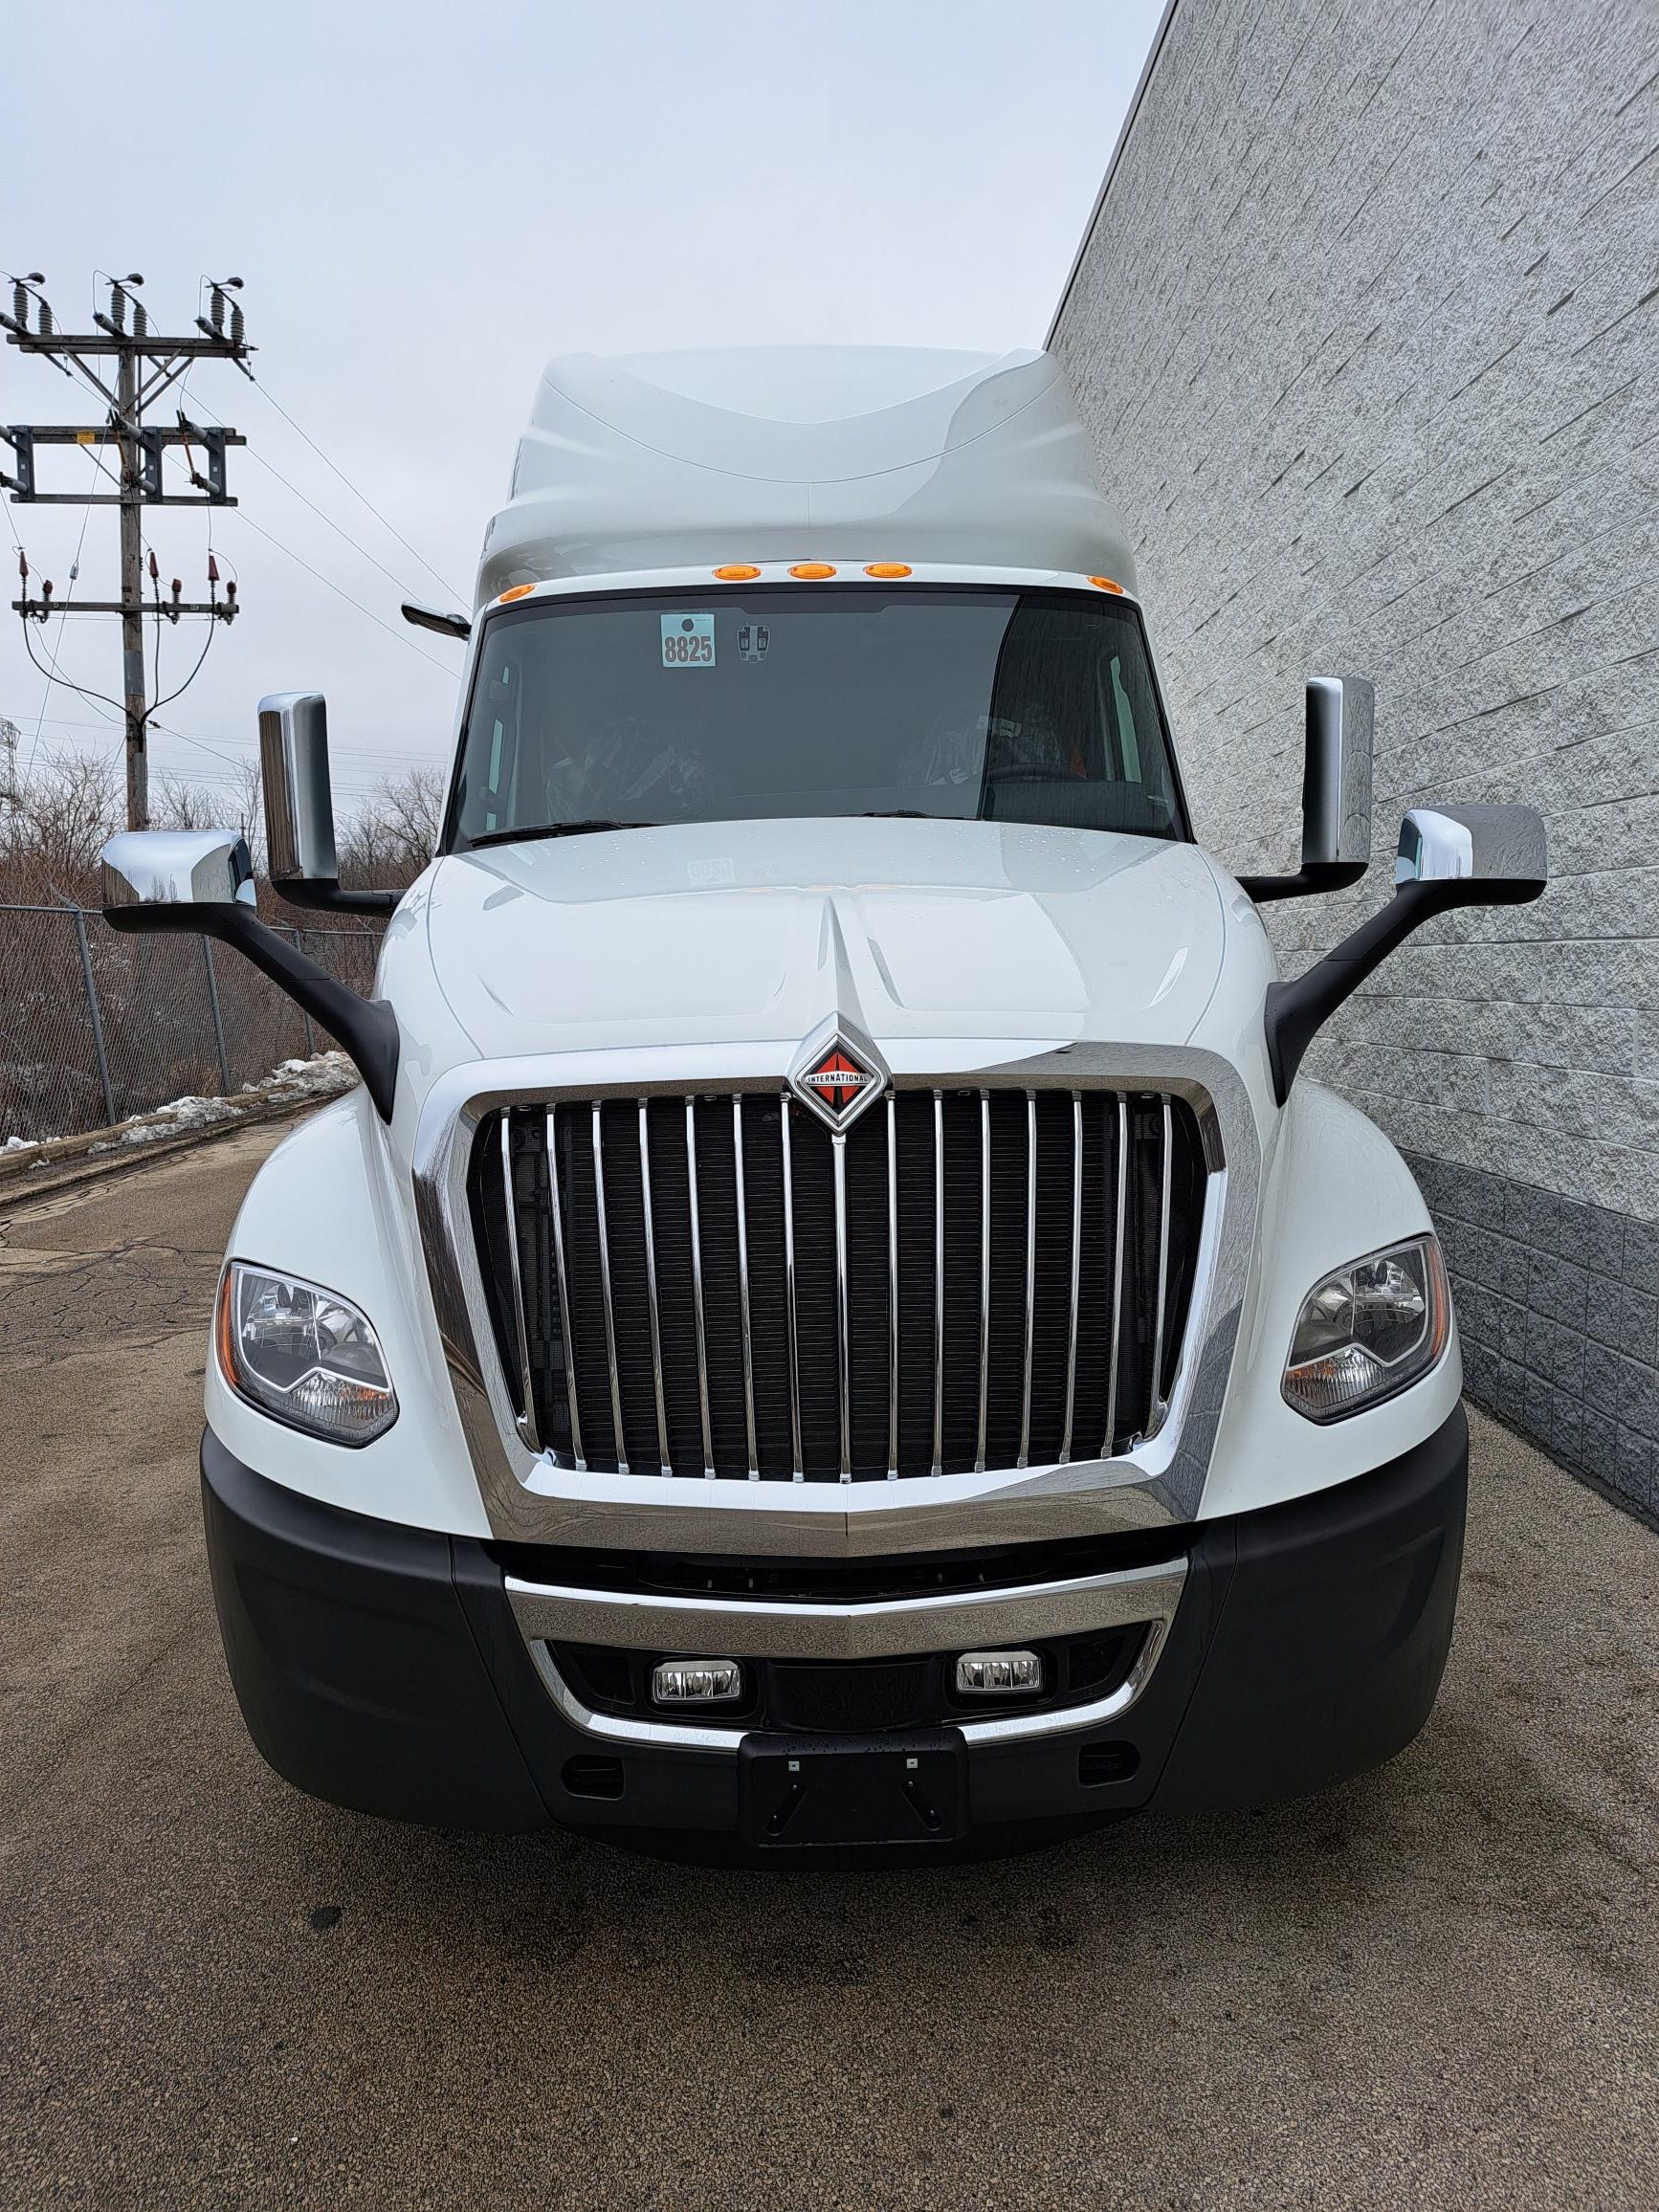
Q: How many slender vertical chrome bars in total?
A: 15